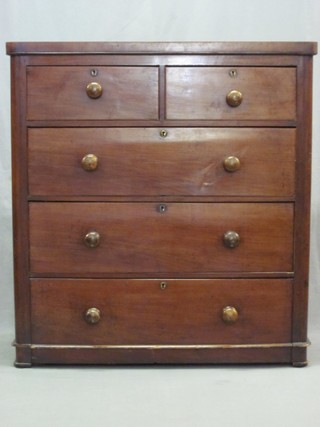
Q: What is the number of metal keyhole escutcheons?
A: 5